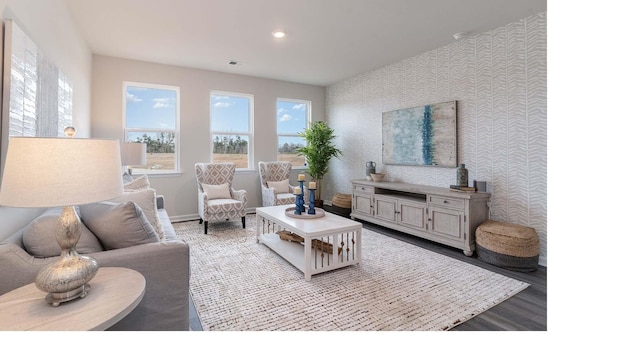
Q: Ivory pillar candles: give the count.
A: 3